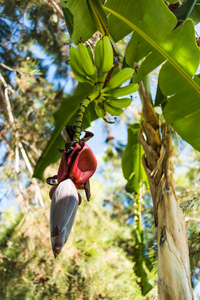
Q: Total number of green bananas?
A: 11